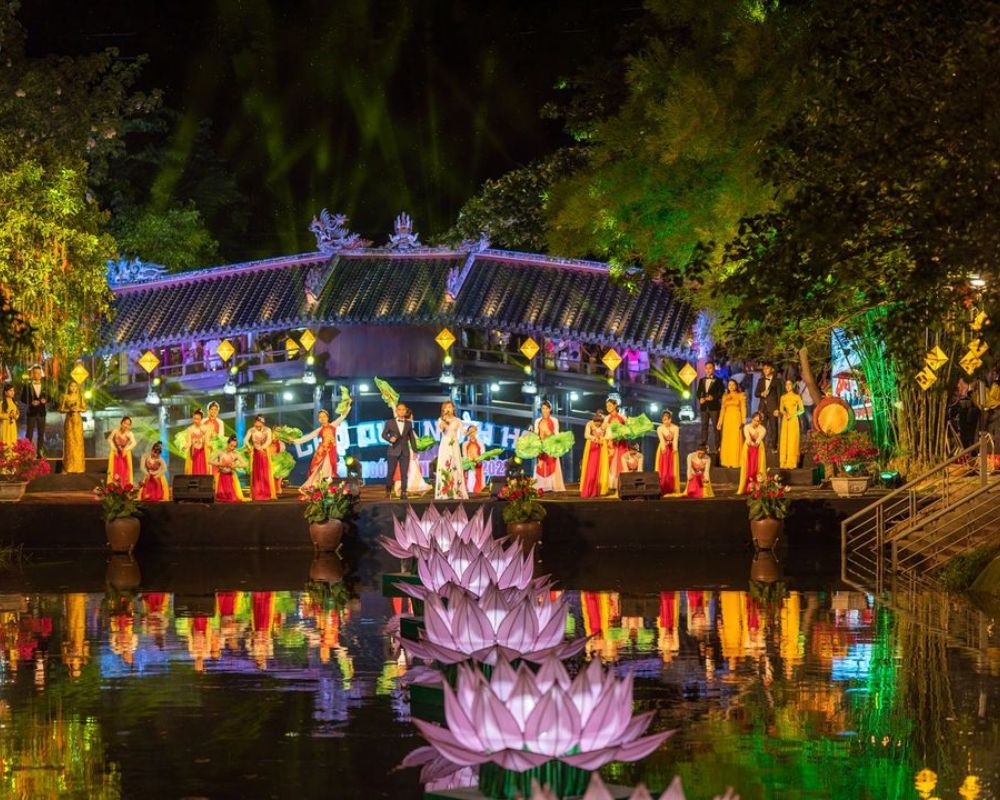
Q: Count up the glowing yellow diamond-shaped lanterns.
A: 14